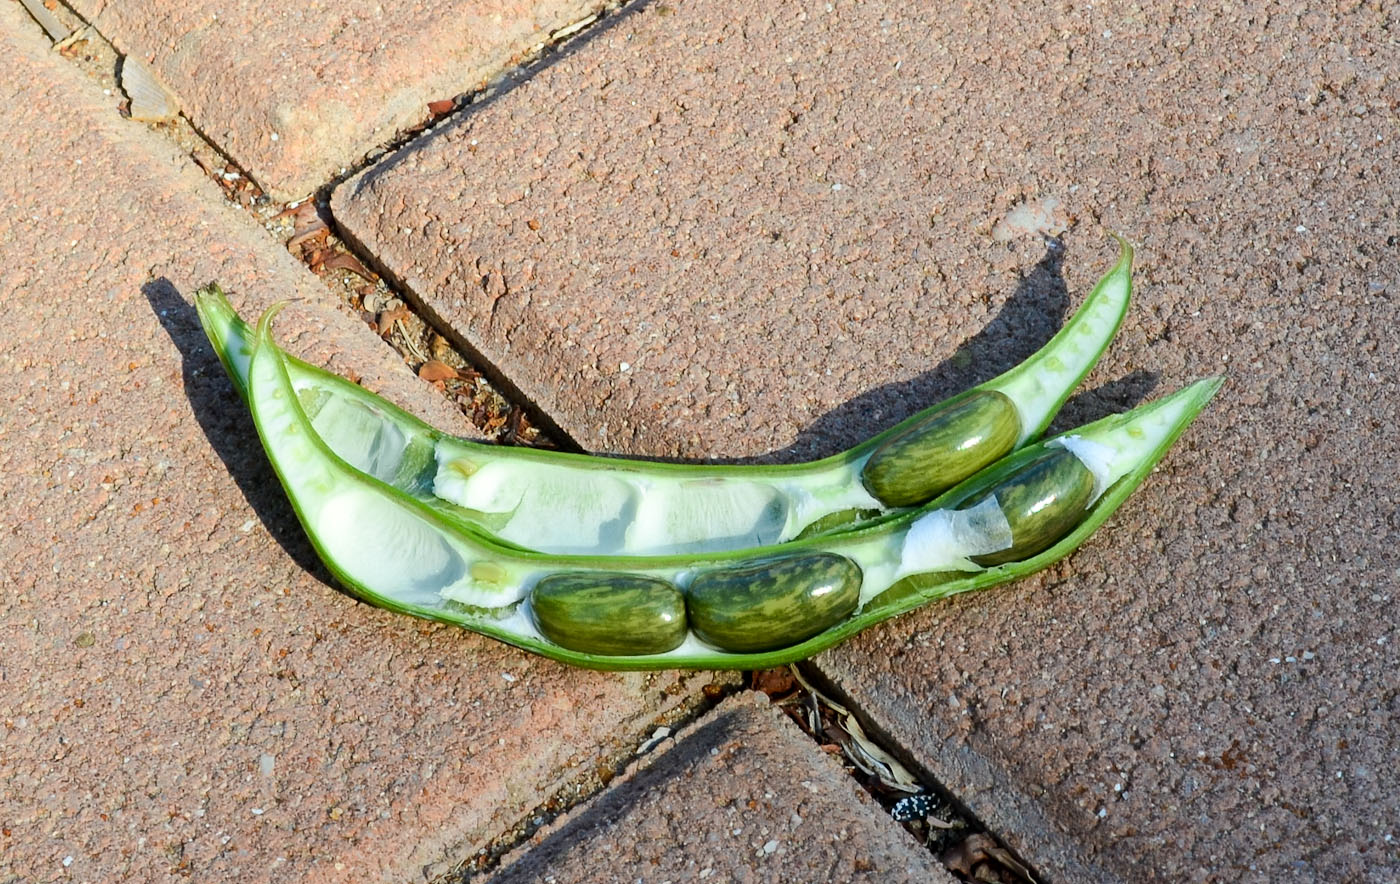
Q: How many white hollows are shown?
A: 4